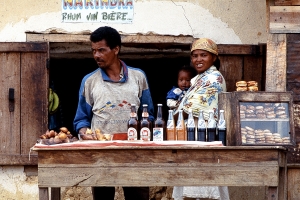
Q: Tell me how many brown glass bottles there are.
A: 3